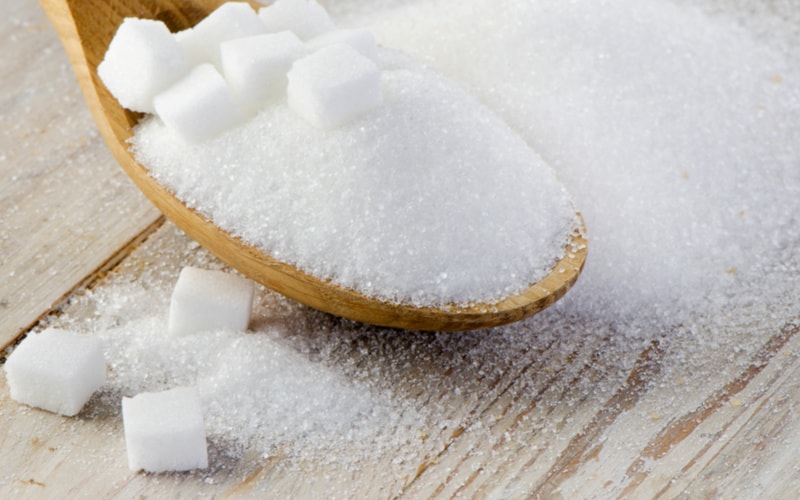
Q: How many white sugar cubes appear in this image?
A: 10